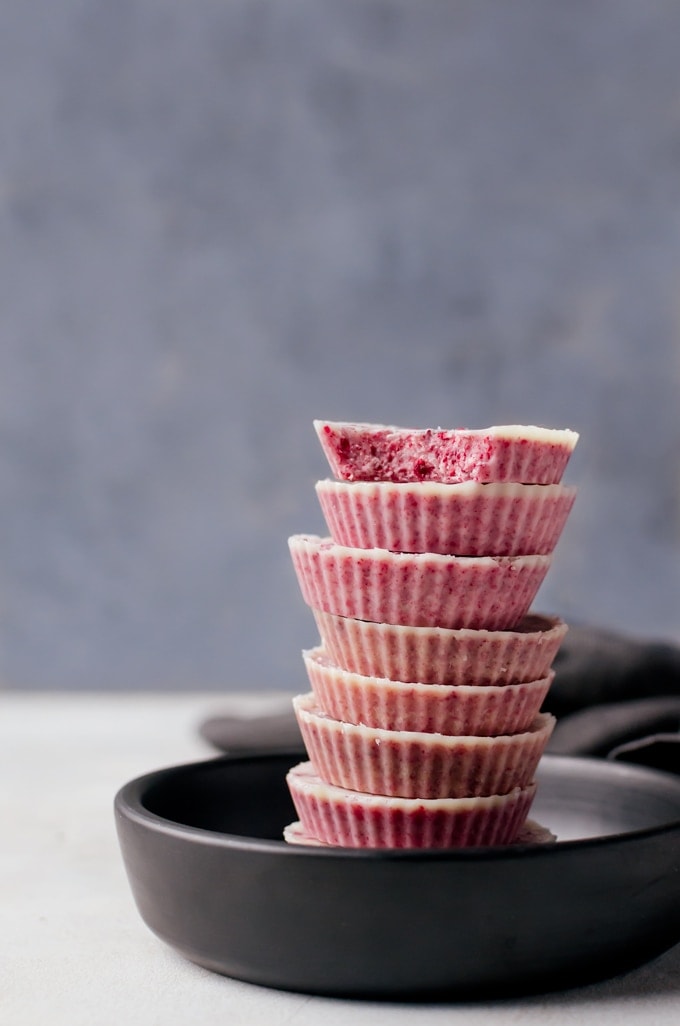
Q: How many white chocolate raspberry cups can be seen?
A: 8